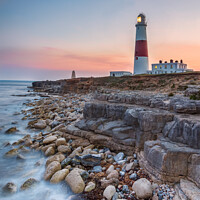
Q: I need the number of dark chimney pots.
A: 5